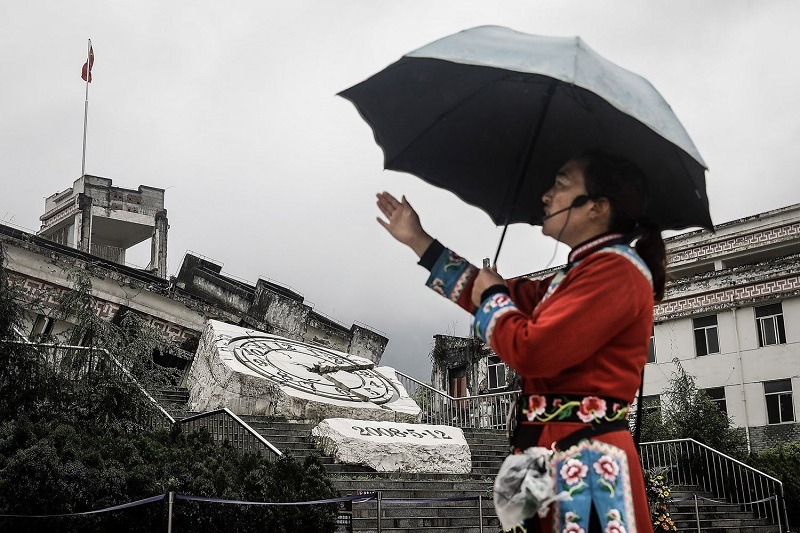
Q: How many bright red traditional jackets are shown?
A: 1